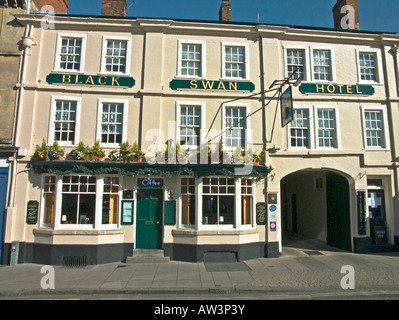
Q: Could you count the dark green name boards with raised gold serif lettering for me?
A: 3